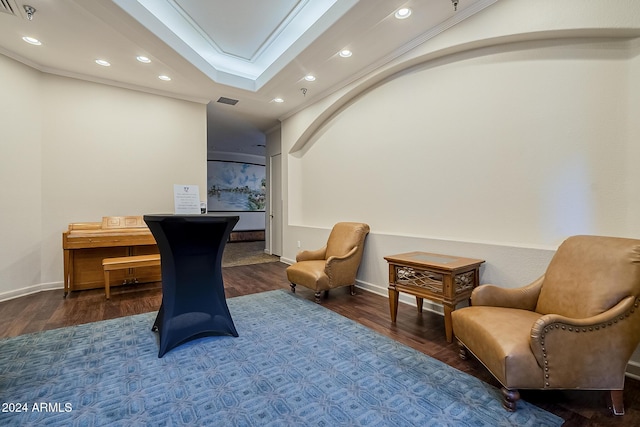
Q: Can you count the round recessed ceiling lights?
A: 8